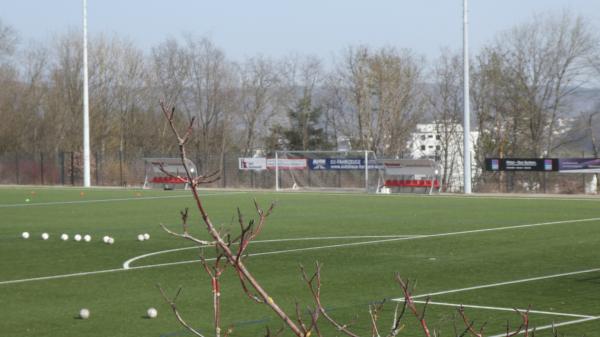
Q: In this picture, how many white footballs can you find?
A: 11